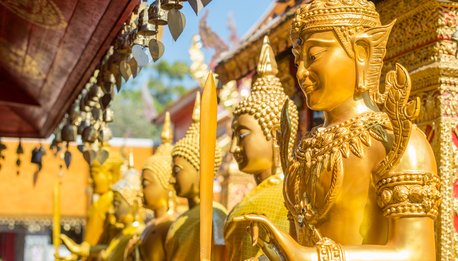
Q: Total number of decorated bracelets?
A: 2